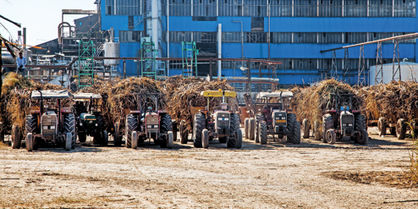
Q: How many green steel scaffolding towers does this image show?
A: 3